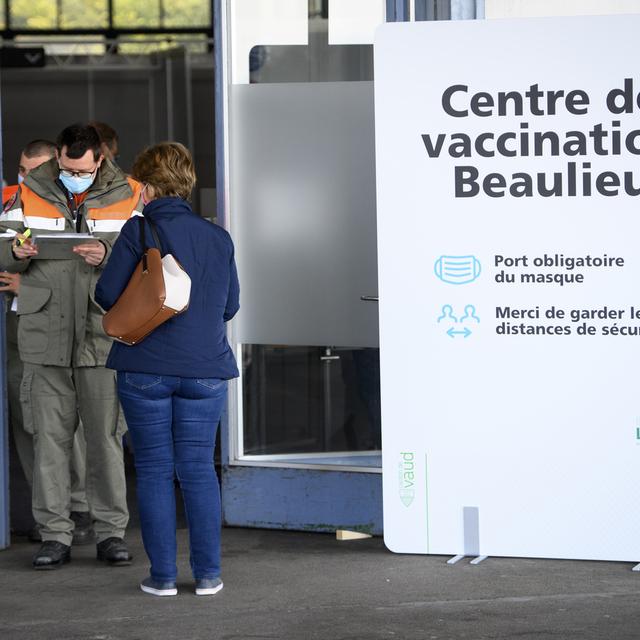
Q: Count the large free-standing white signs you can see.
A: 1